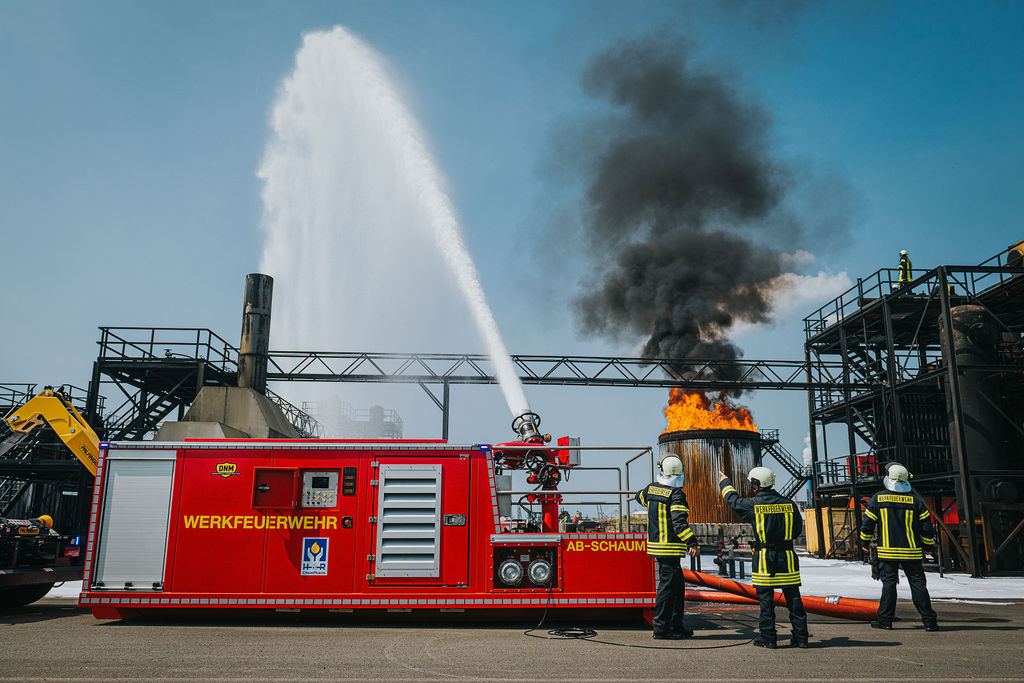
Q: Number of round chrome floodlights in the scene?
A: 2